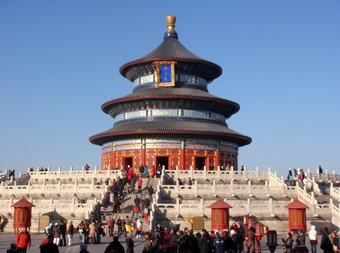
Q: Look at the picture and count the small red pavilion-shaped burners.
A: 3